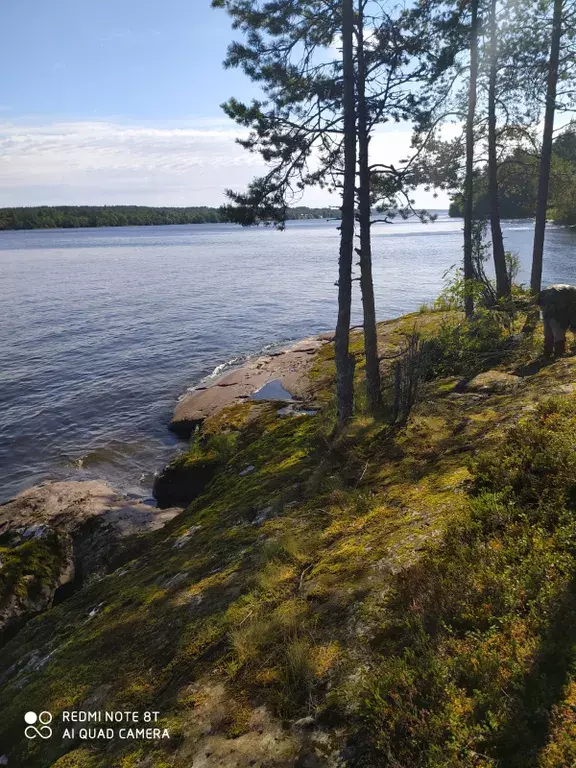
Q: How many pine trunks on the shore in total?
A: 5